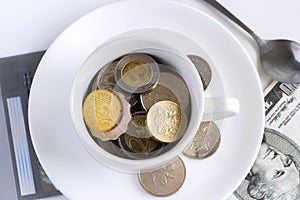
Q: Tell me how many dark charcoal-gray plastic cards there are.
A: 1